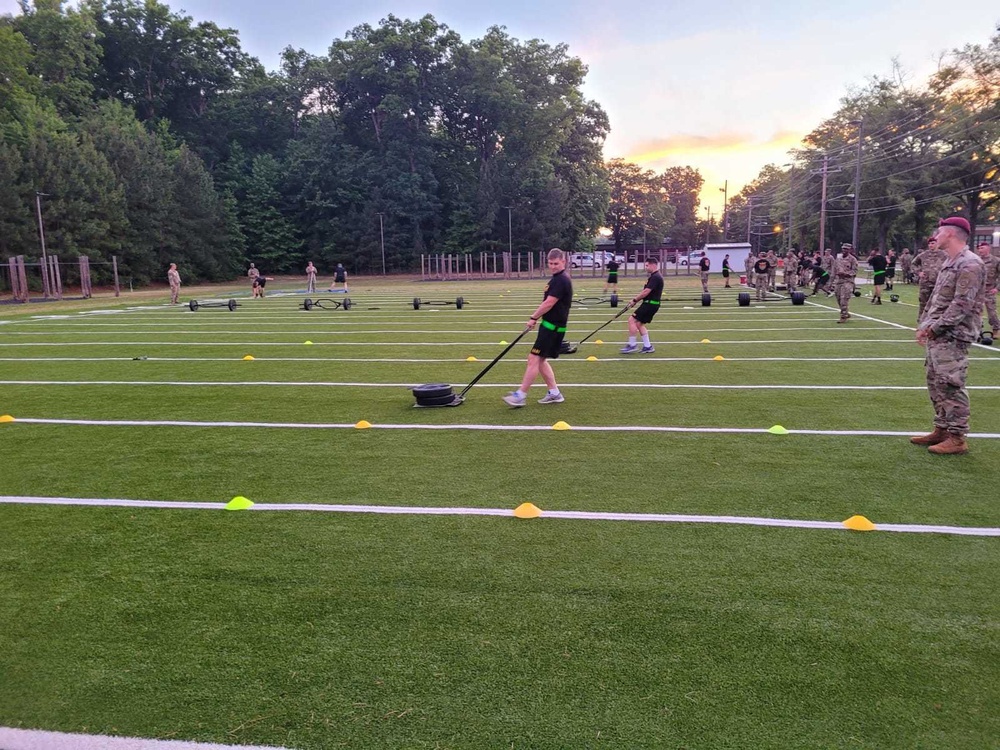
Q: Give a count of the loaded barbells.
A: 6